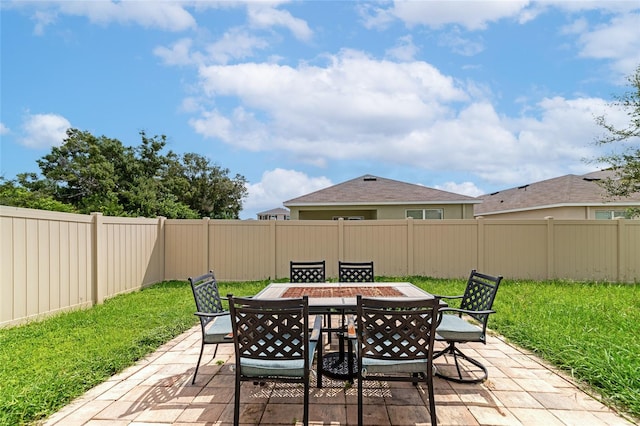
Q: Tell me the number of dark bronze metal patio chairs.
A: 6